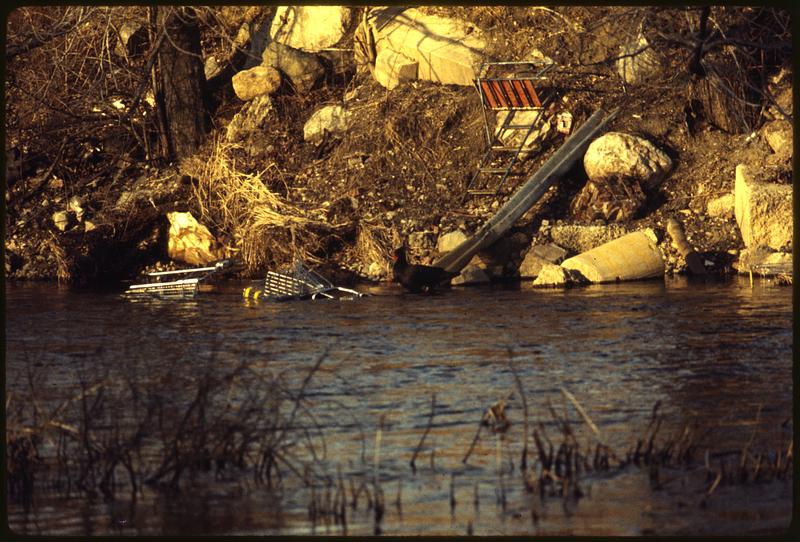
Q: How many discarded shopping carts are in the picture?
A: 2